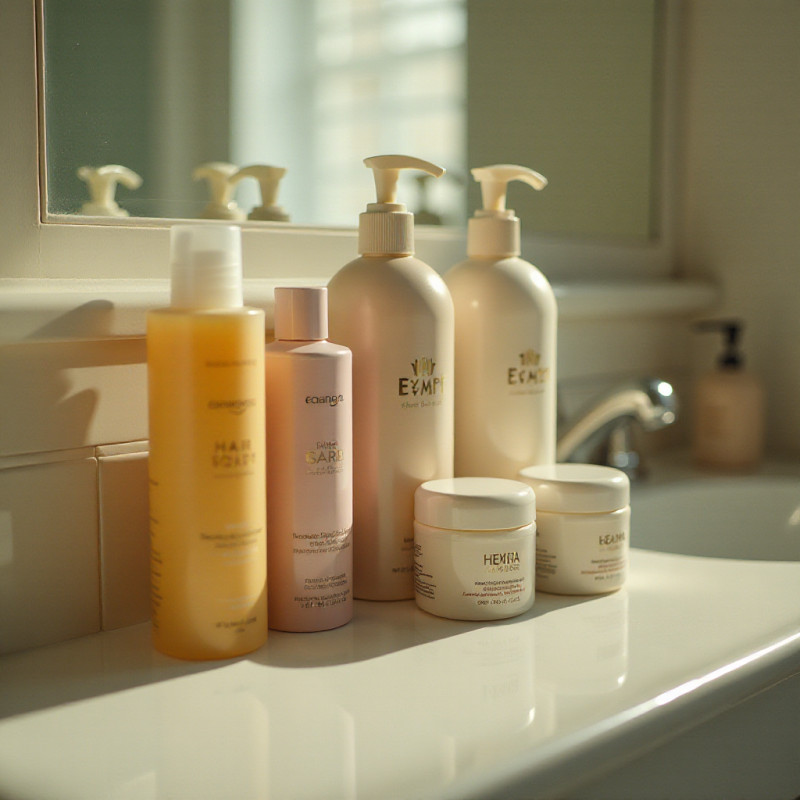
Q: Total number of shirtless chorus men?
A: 0